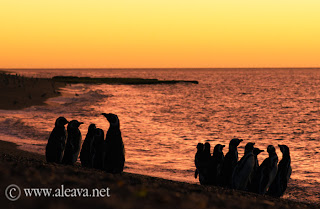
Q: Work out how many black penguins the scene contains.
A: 13